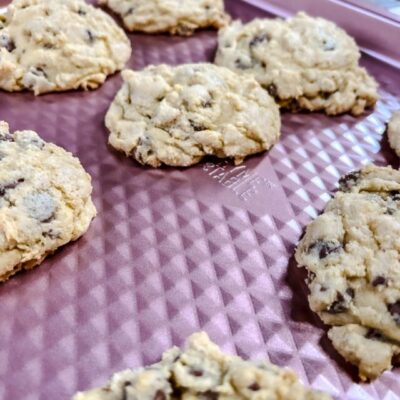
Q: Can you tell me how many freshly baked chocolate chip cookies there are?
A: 8